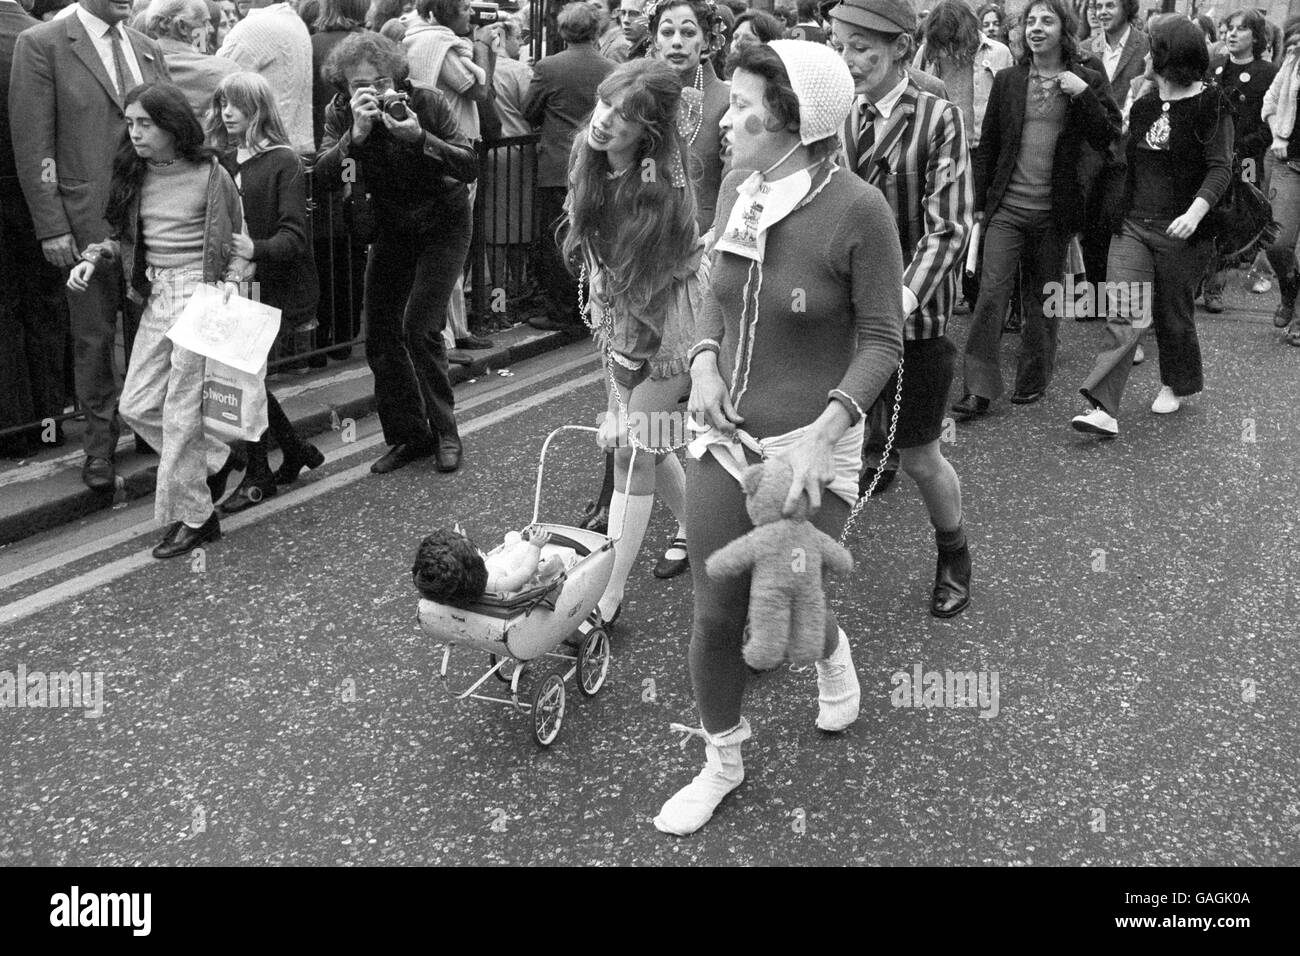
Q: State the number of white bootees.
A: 2